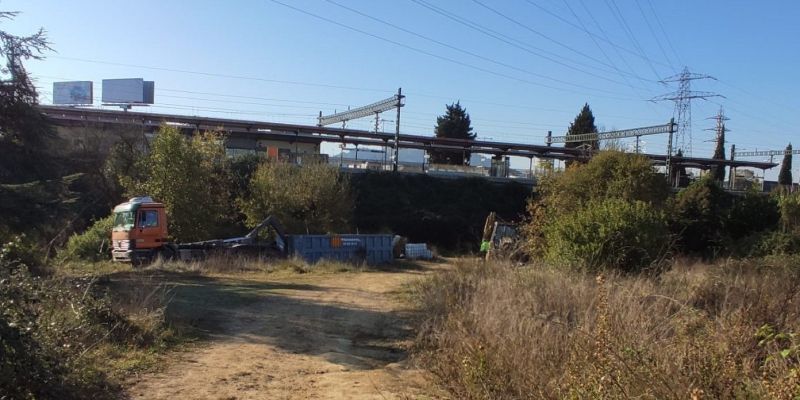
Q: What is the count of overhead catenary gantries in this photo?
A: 3